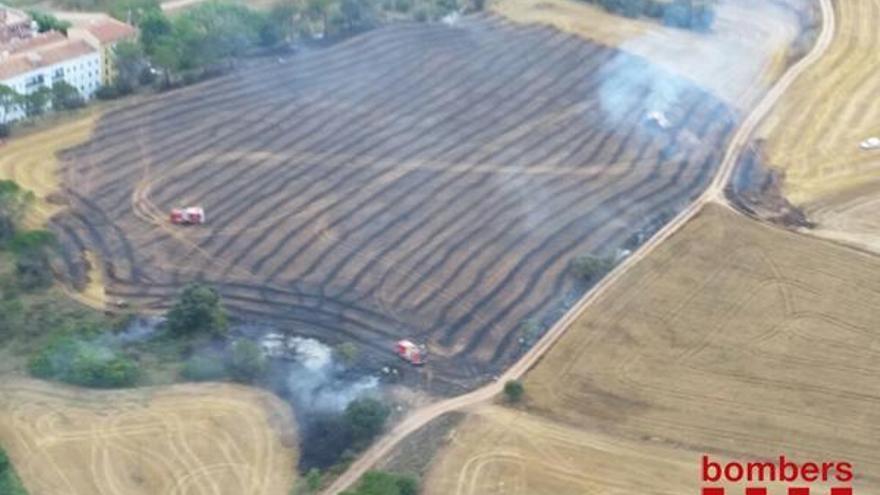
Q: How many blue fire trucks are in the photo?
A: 0